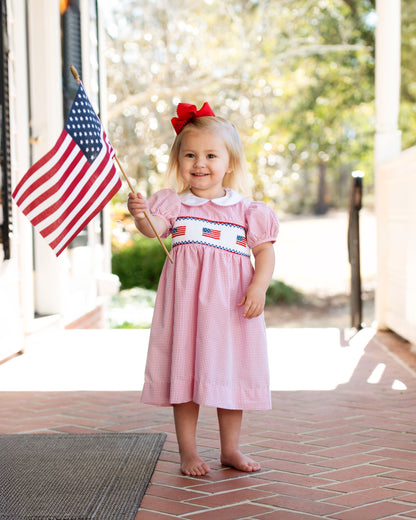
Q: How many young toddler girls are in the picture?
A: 1